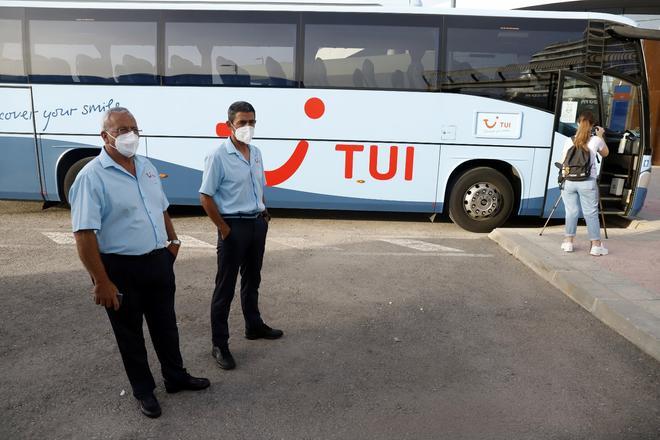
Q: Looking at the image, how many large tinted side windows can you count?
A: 5